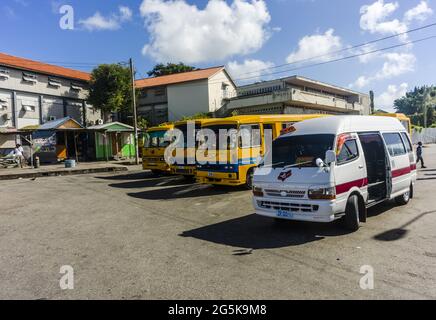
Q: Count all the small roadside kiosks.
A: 2